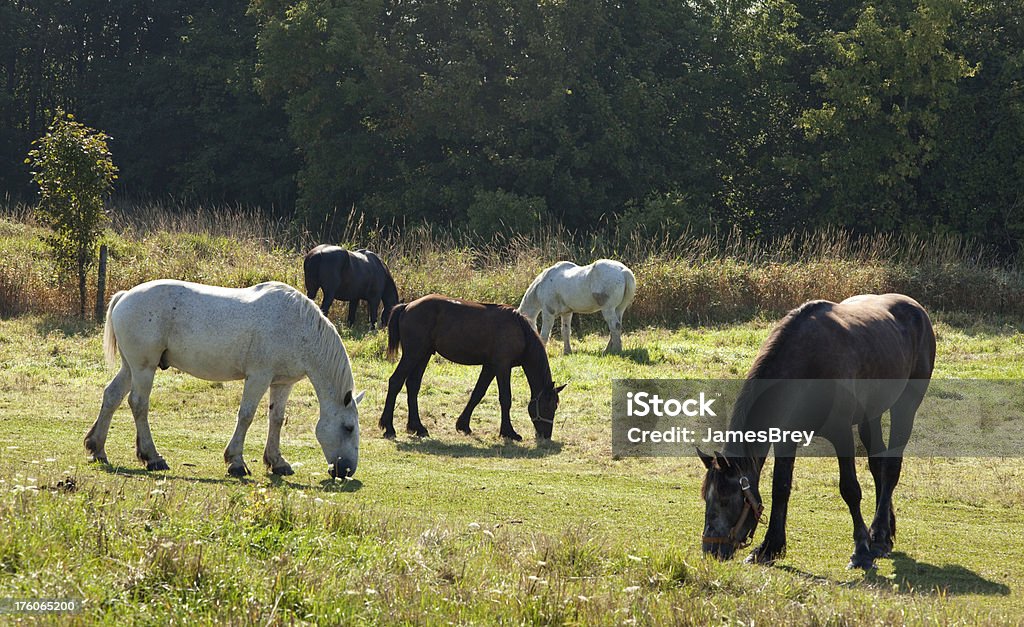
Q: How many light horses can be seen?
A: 2